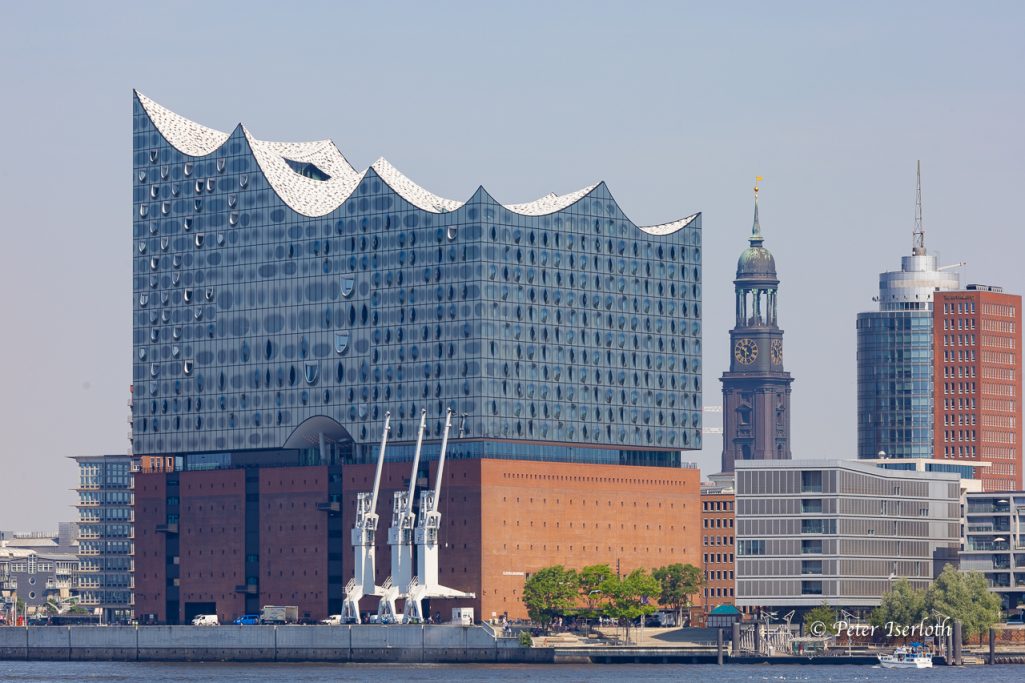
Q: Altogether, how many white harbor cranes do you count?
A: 3